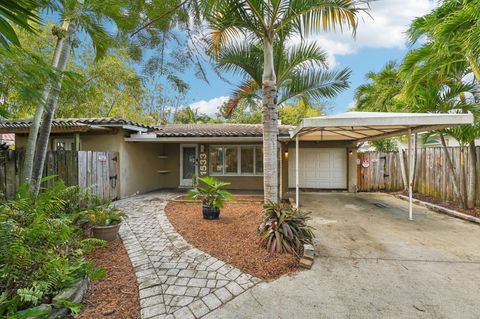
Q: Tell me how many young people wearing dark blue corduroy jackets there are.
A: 0